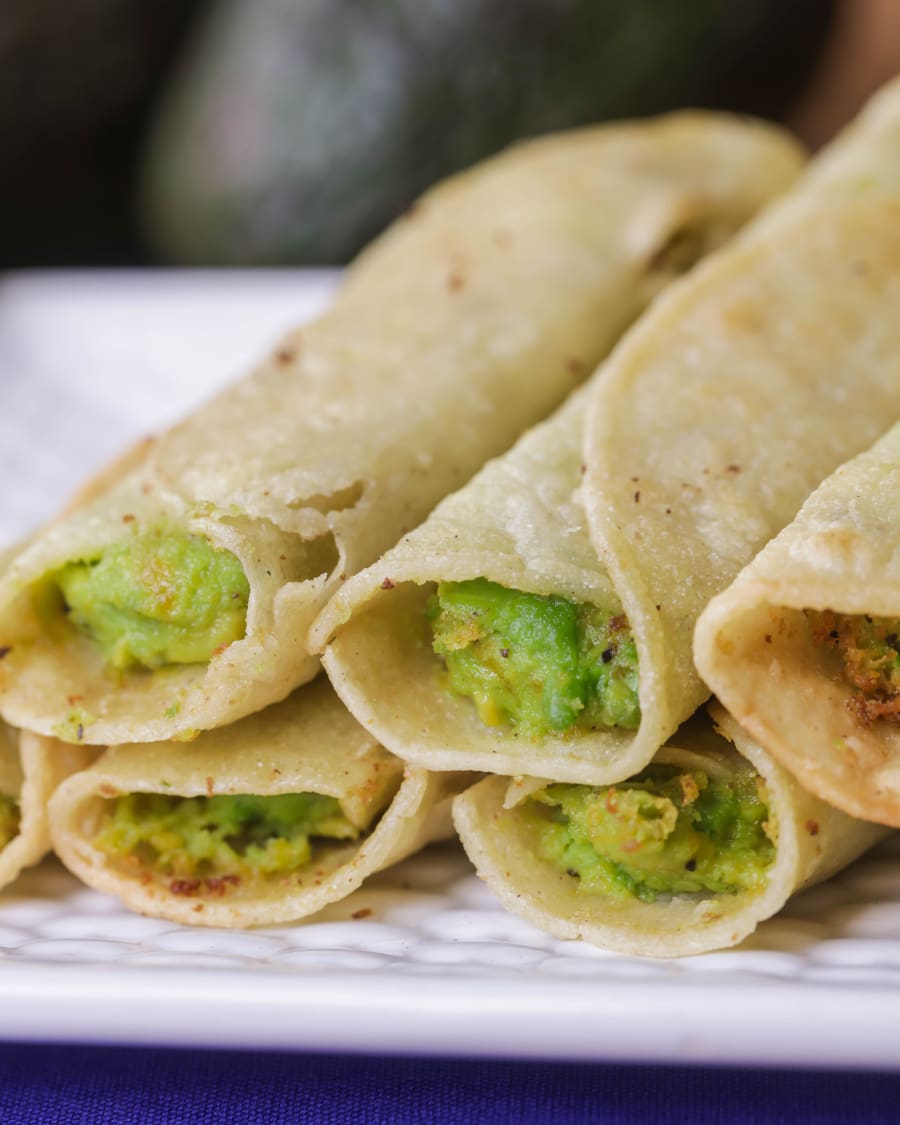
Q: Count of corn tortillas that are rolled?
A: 6